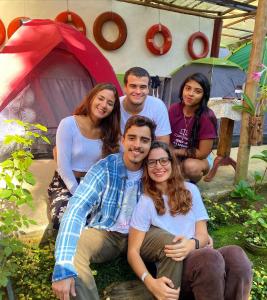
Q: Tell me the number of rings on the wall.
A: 6